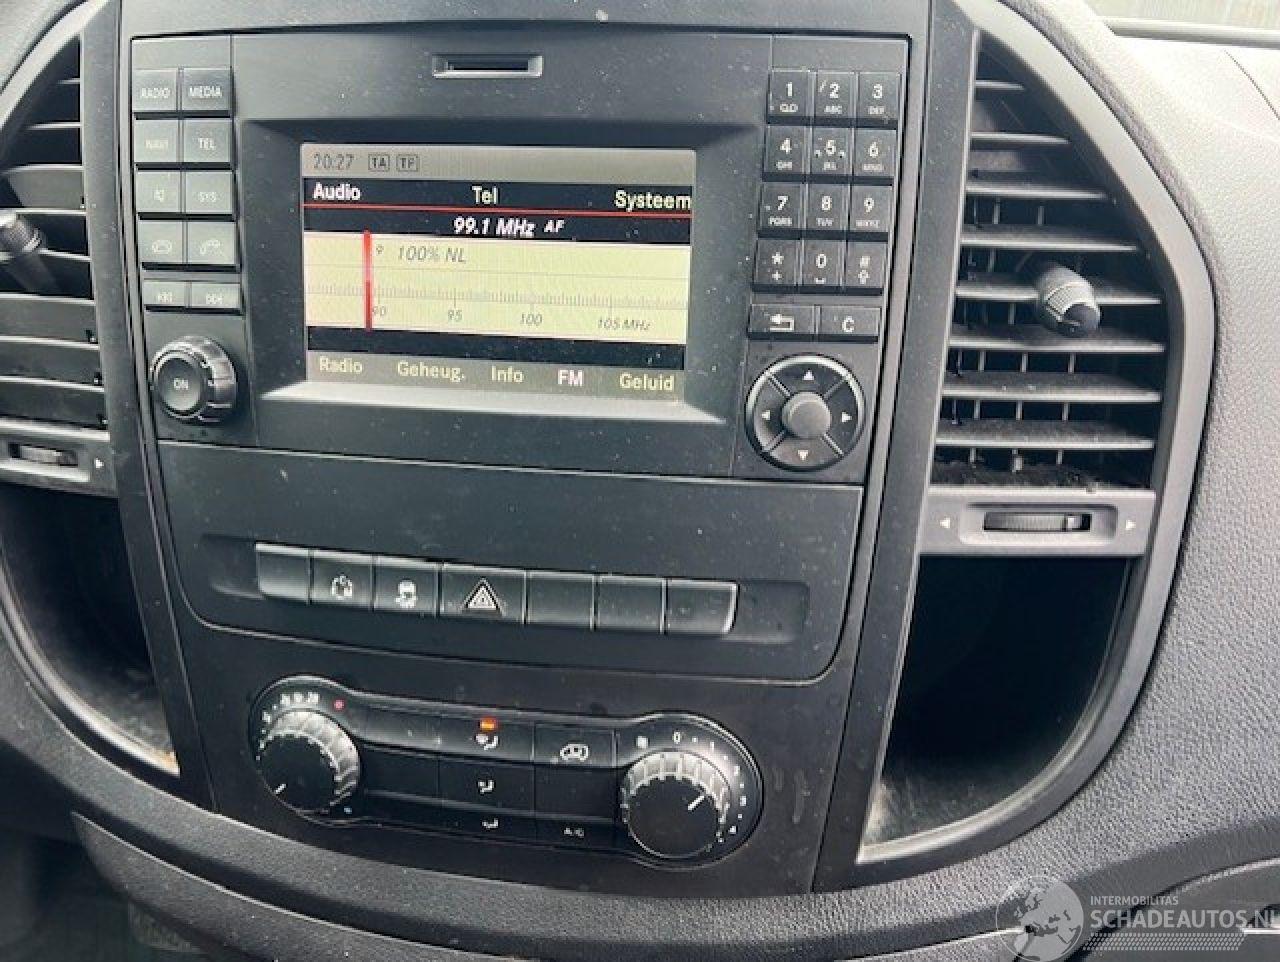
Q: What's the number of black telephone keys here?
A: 12